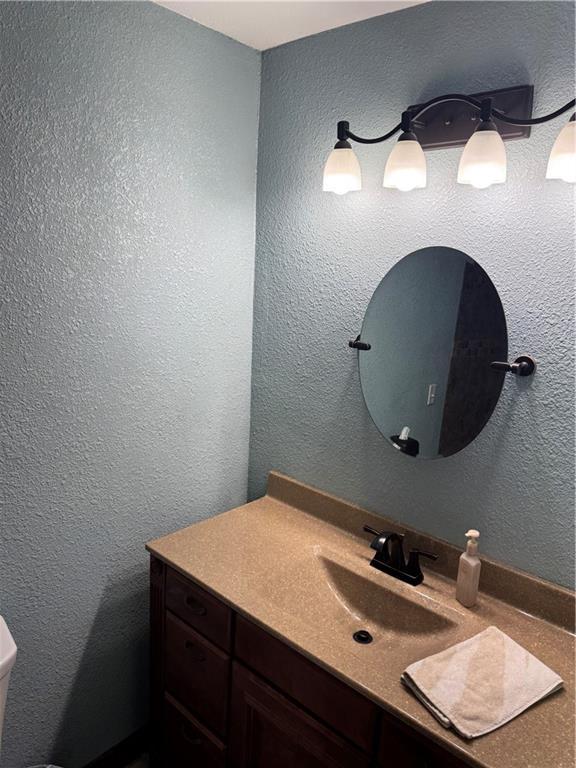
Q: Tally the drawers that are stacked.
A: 3